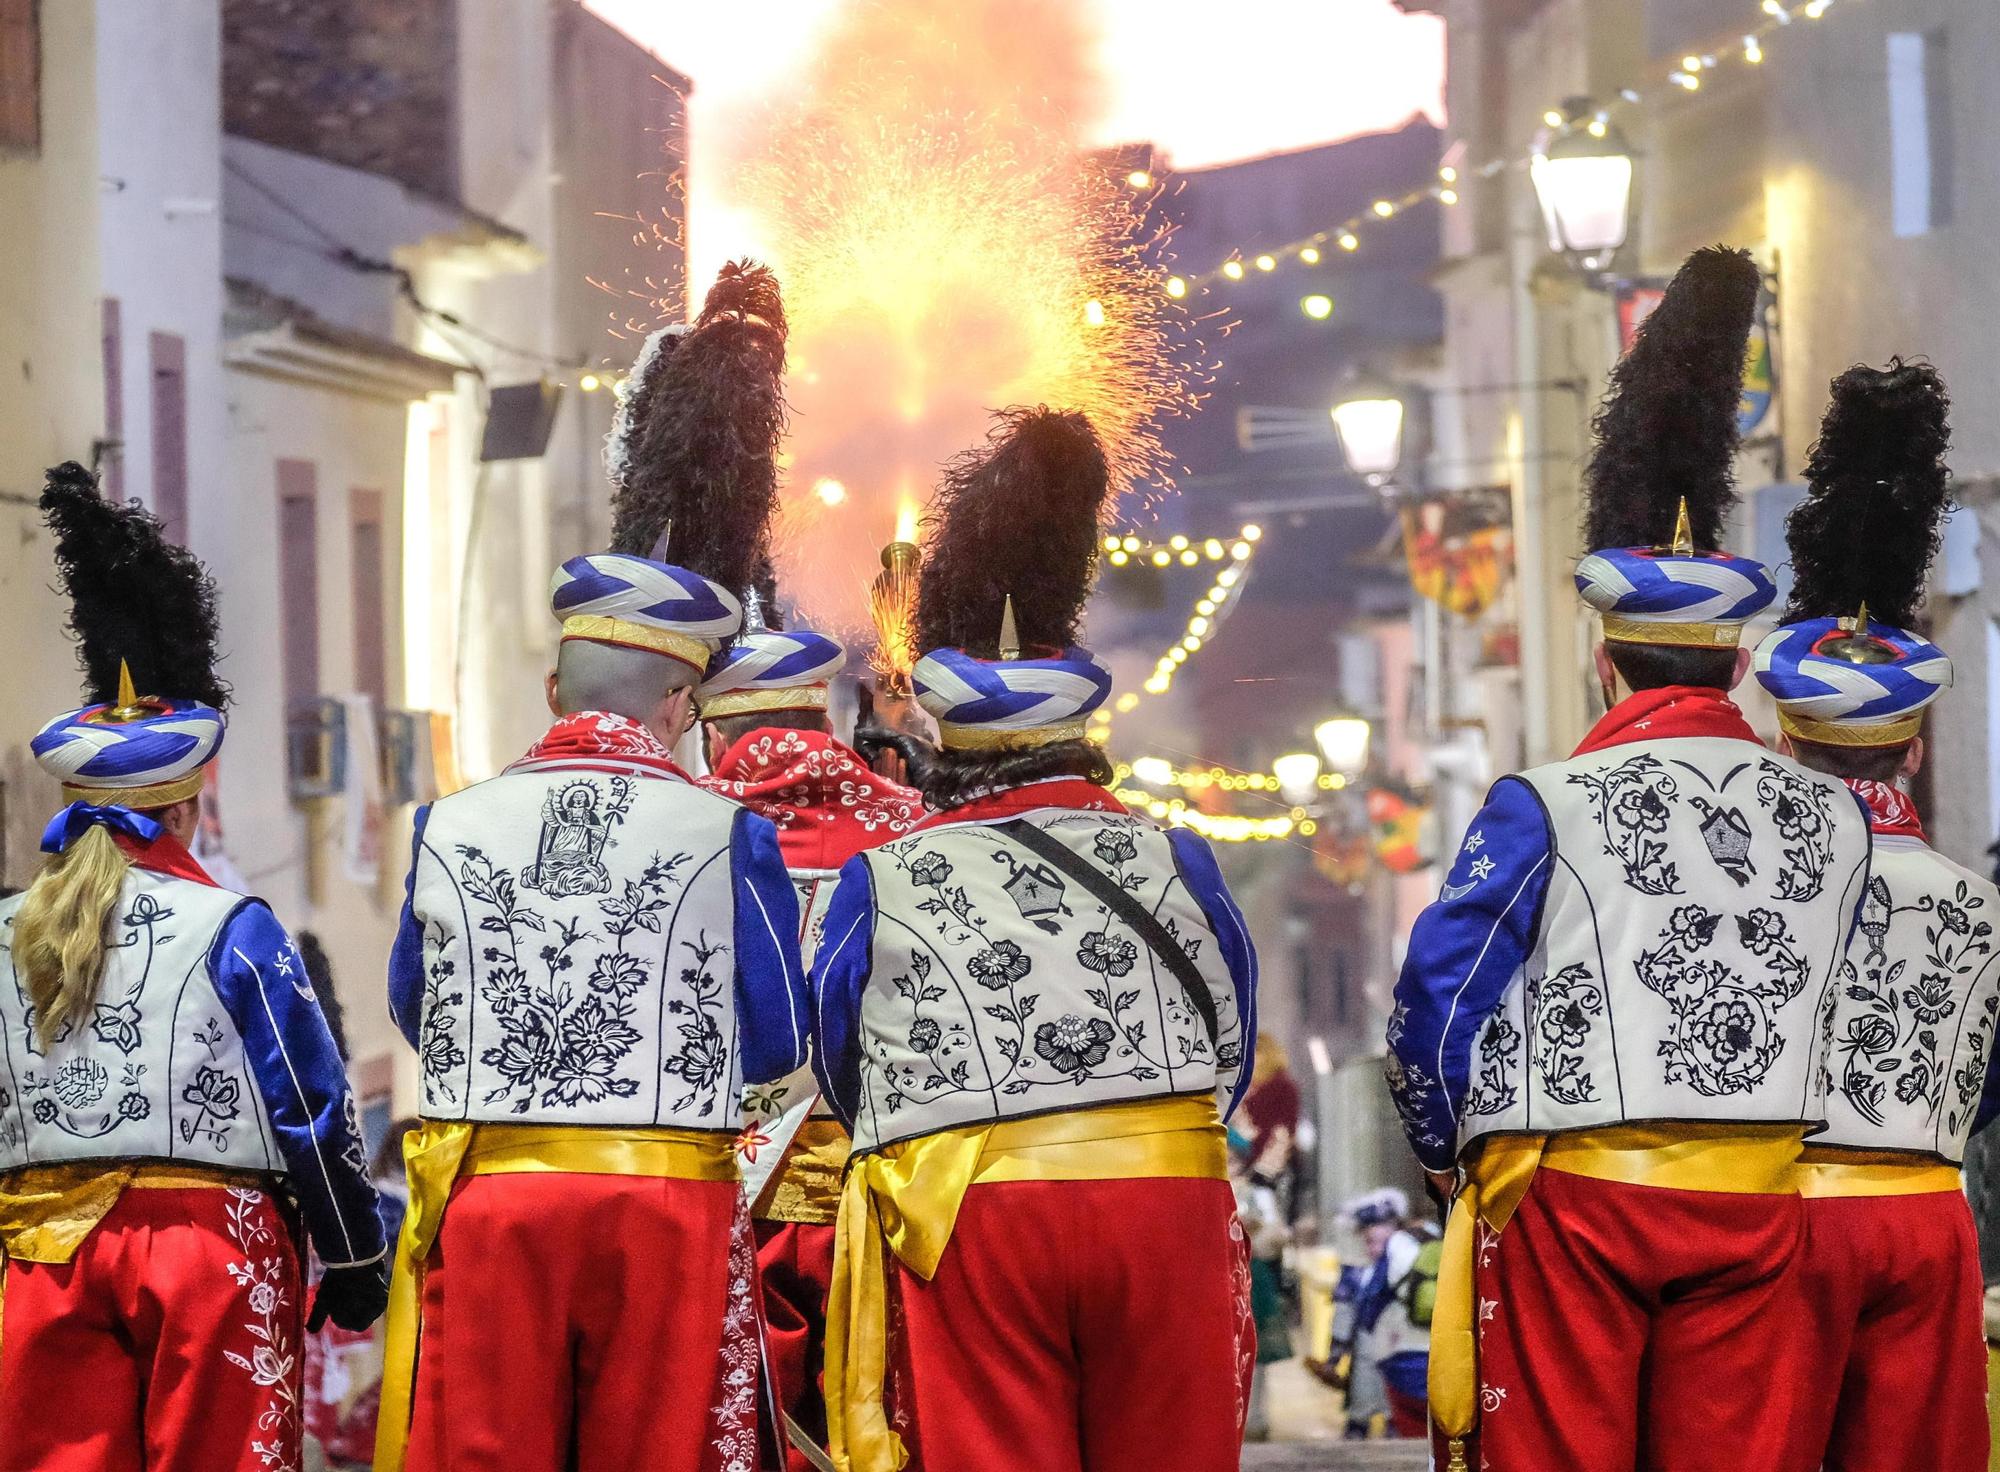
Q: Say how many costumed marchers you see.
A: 6